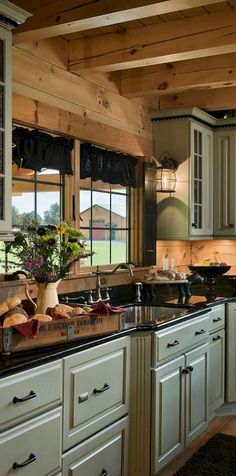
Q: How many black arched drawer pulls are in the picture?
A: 8